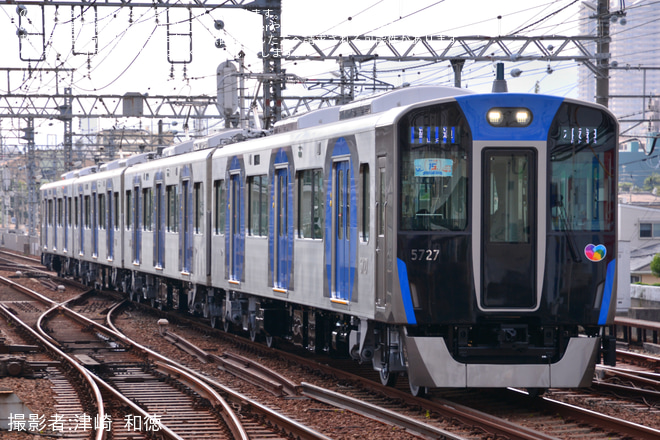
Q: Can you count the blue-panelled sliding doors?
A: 12